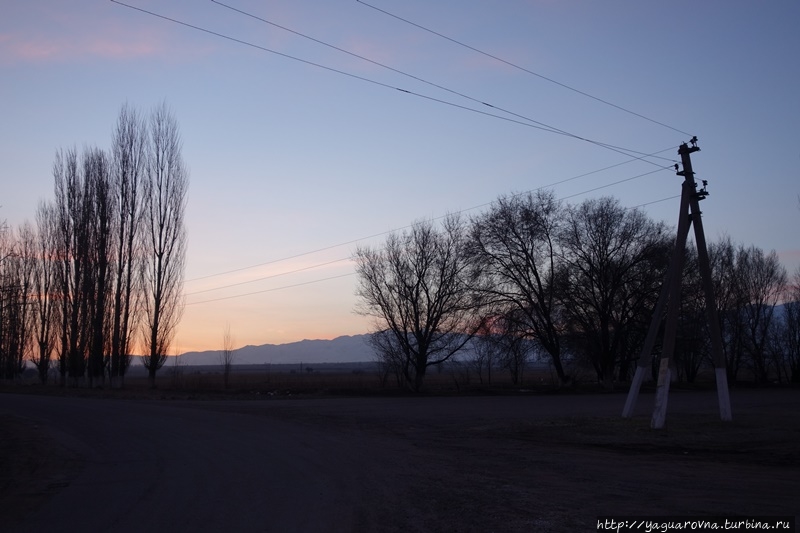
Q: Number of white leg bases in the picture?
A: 3